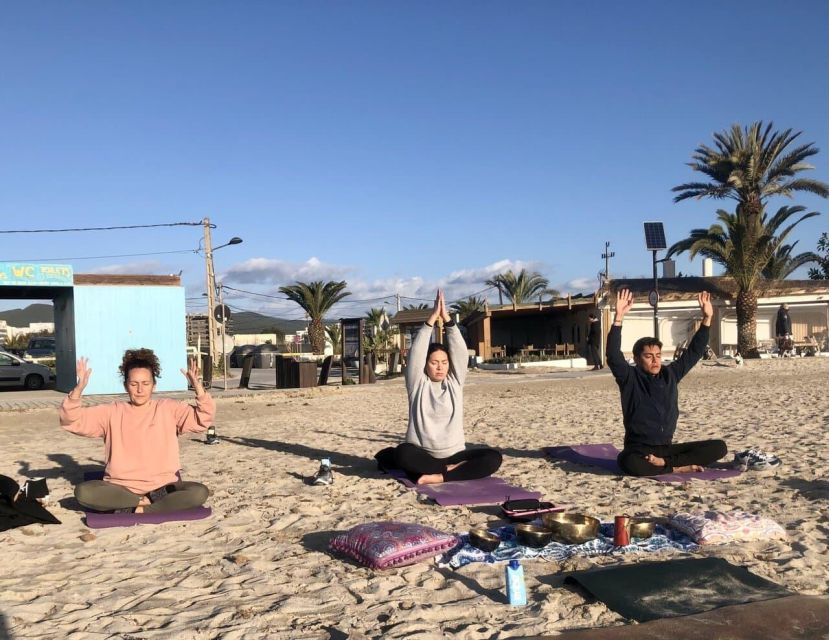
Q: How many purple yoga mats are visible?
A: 3